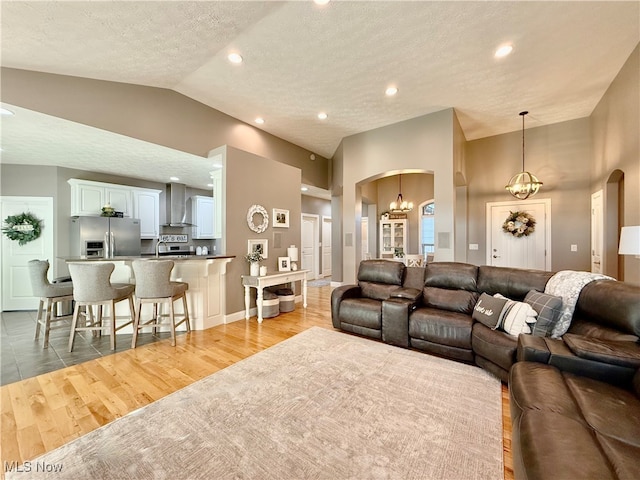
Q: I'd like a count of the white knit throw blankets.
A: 1